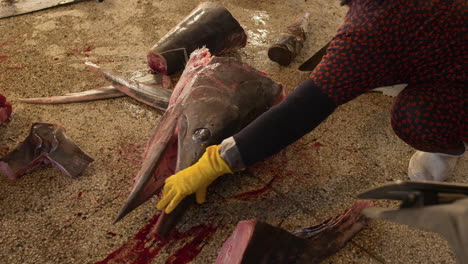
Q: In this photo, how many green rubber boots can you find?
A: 0